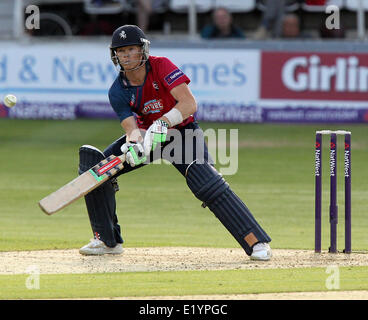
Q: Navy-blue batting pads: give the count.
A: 2